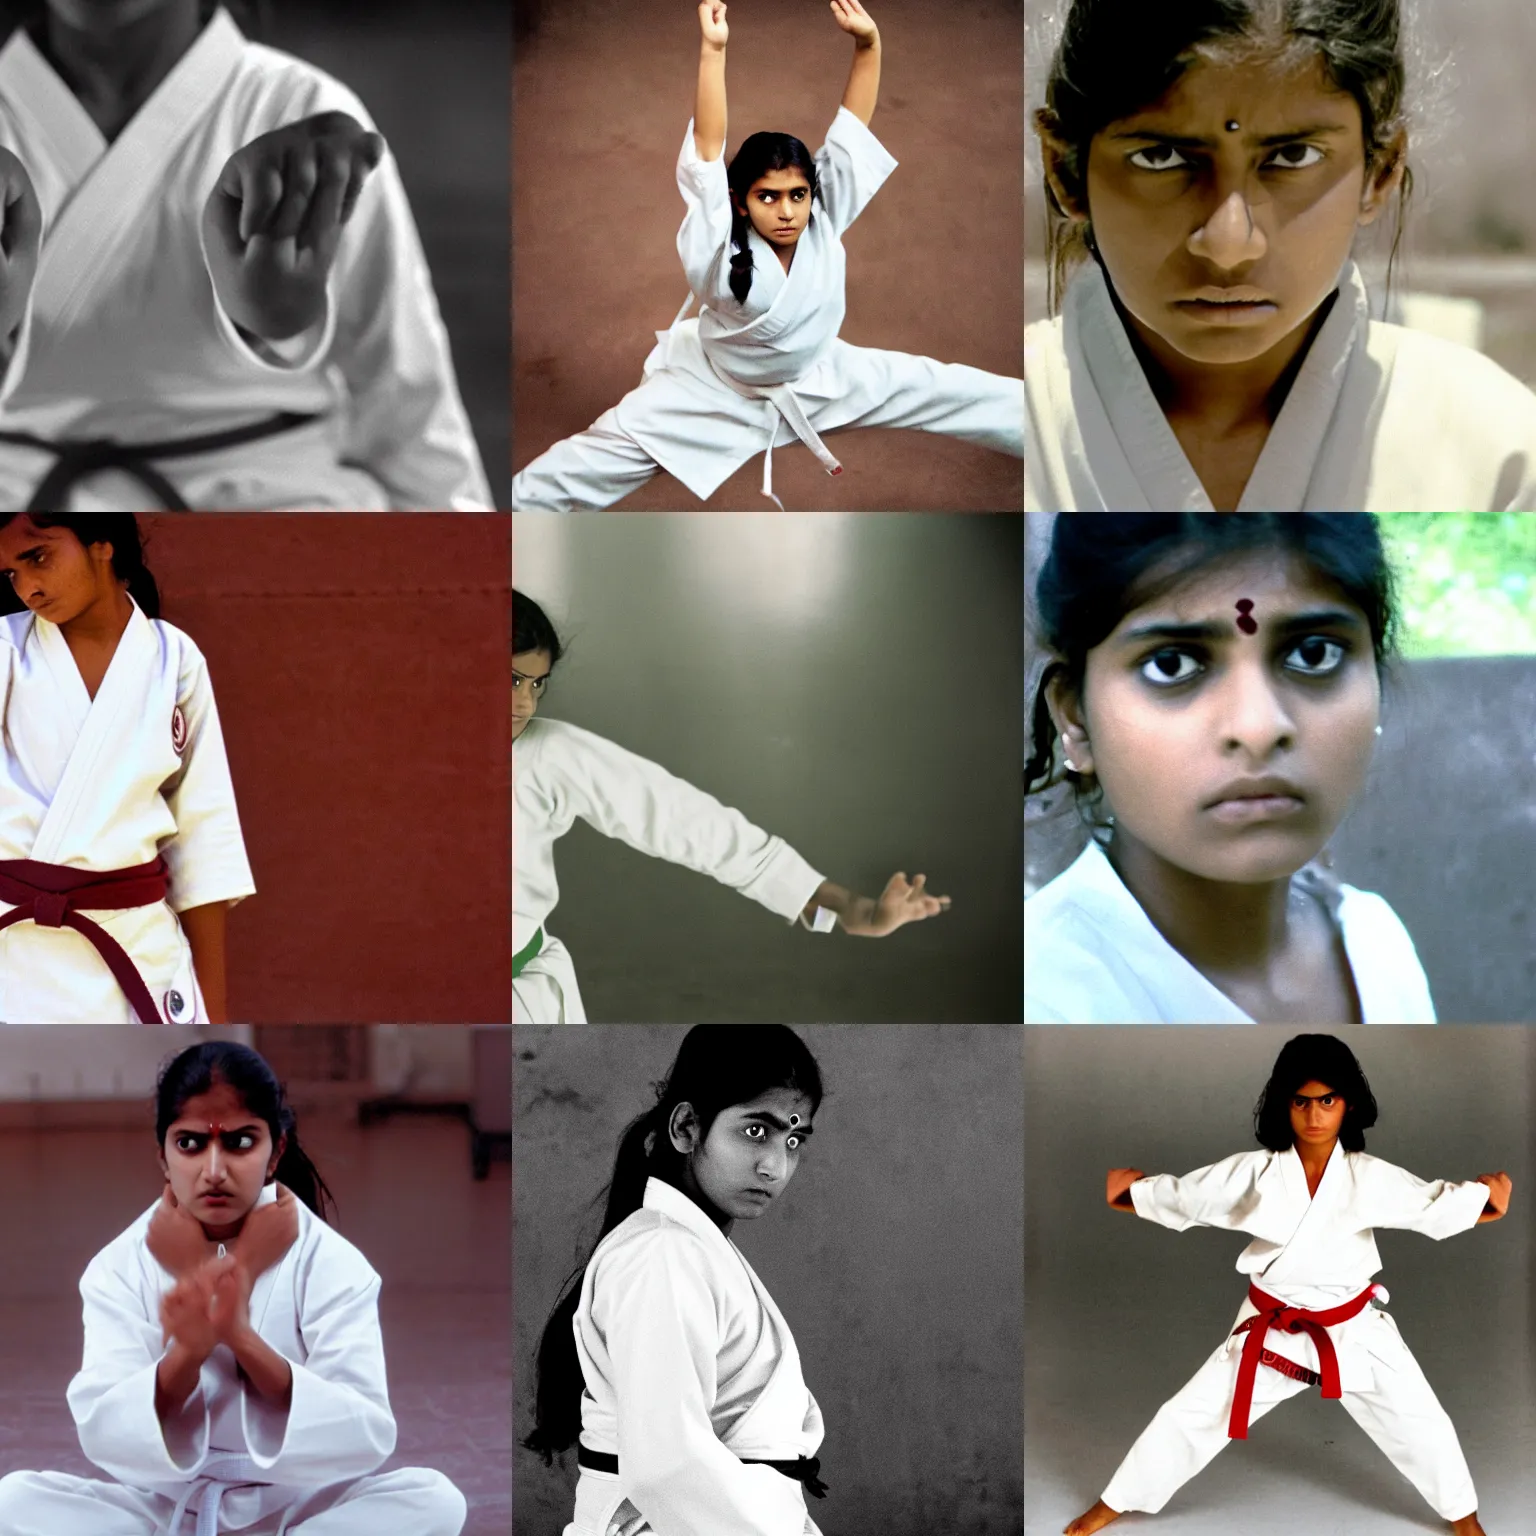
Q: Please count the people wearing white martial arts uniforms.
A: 9